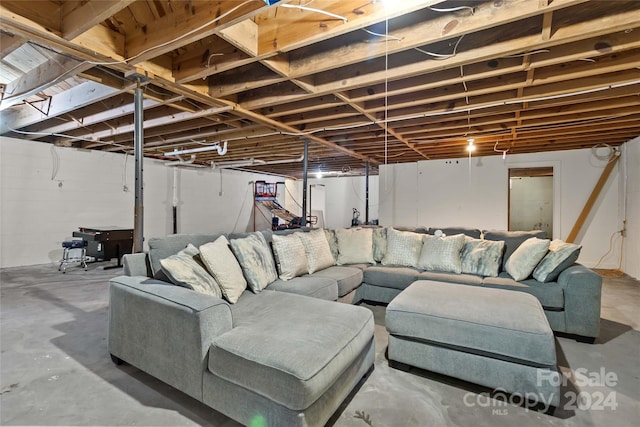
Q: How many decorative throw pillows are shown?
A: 13